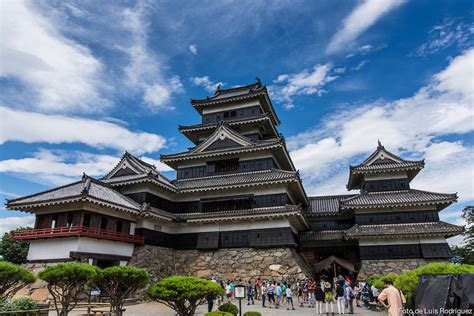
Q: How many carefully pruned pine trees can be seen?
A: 4